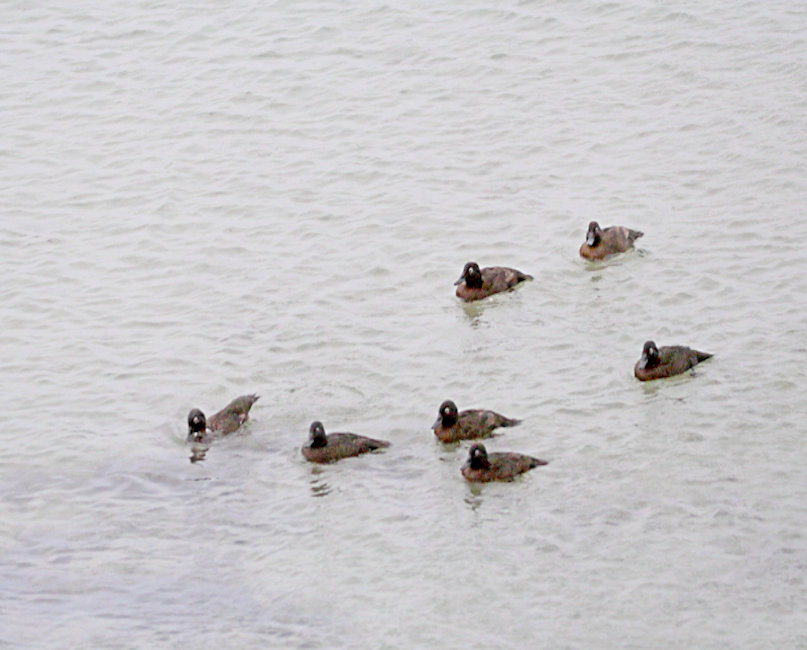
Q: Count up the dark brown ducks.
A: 7